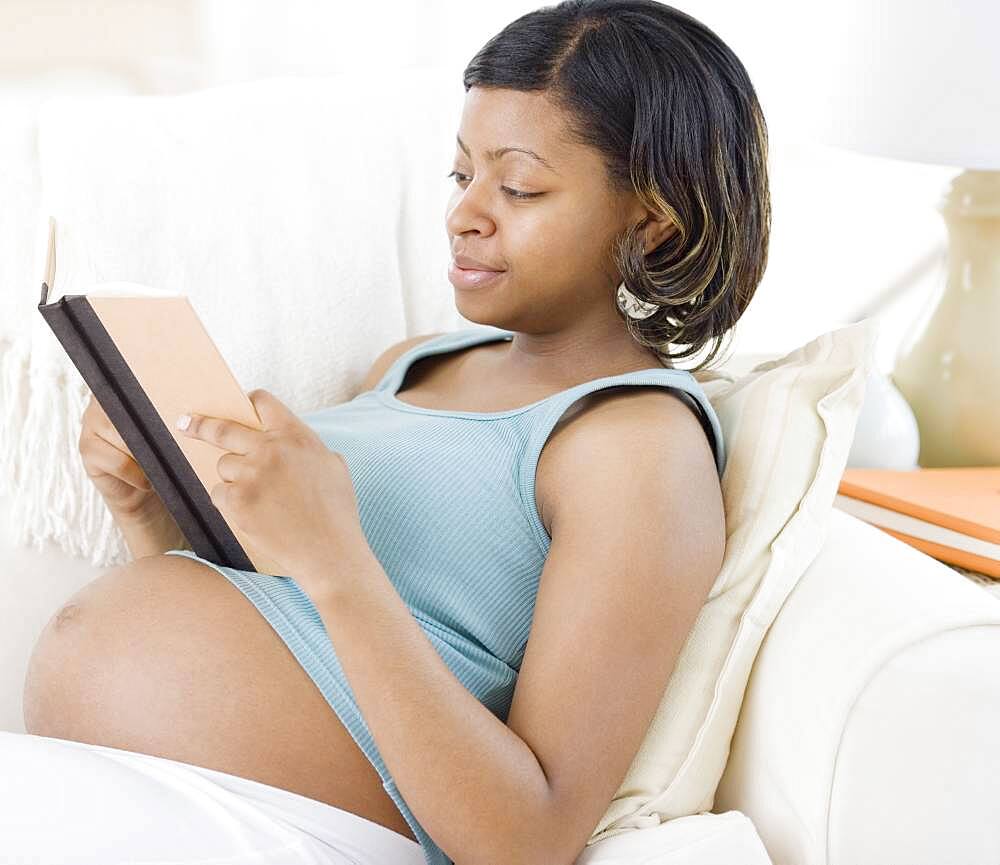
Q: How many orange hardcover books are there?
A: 1